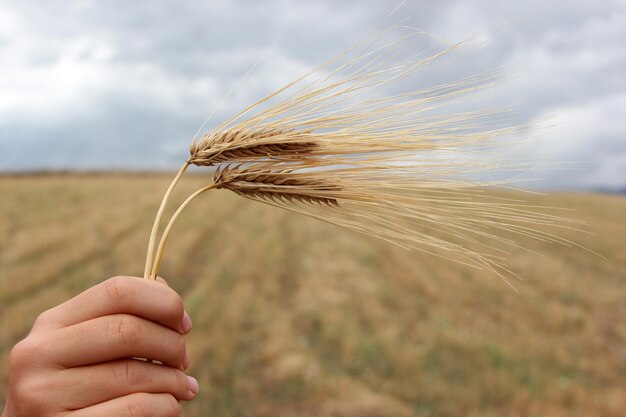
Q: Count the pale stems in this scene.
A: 2